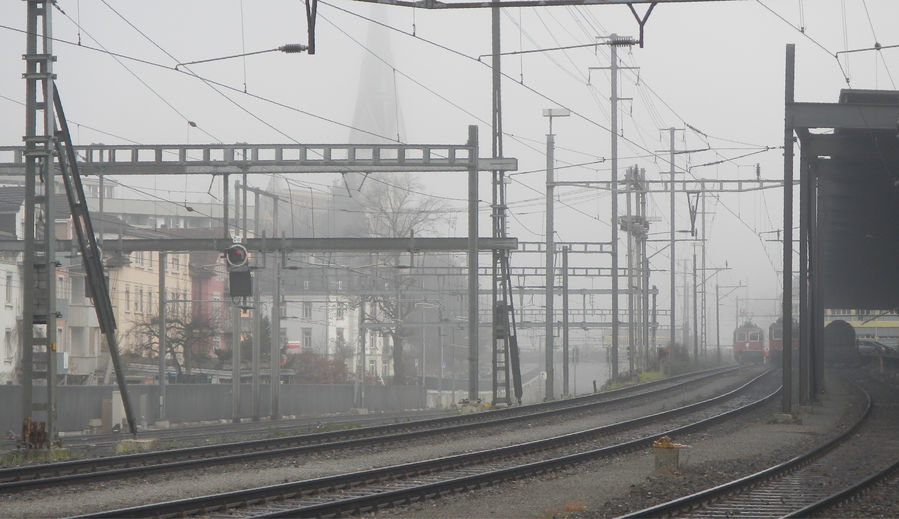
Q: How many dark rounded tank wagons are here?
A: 1